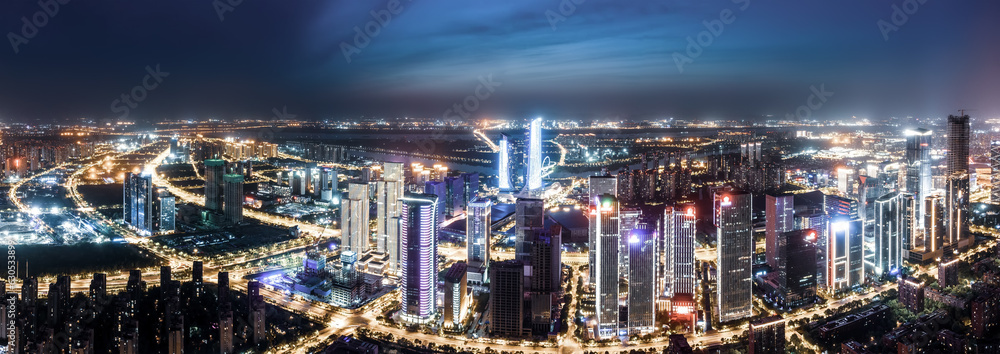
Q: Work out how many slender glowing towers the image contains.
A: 2